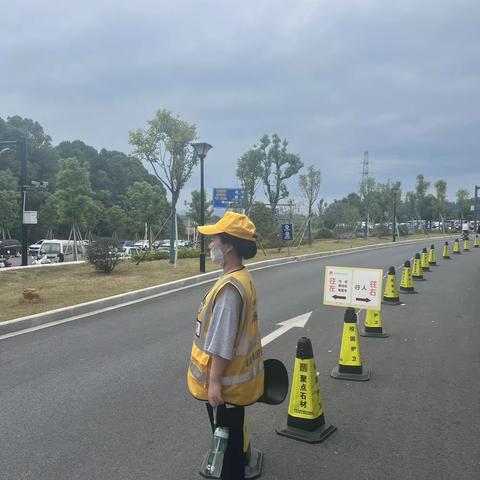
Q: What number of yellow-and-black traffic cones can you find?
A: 13